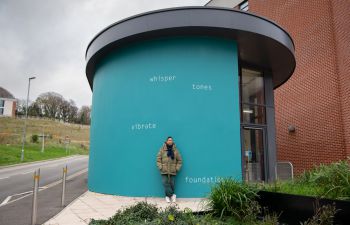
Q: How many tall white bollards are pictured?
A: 2